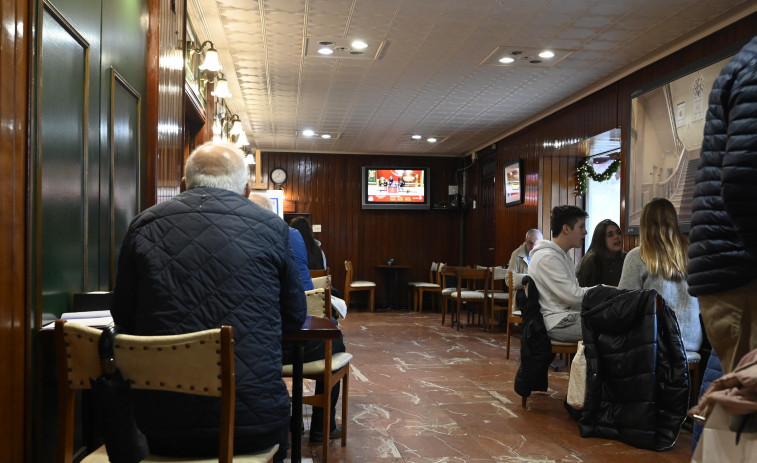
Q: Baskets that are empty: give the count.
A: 0